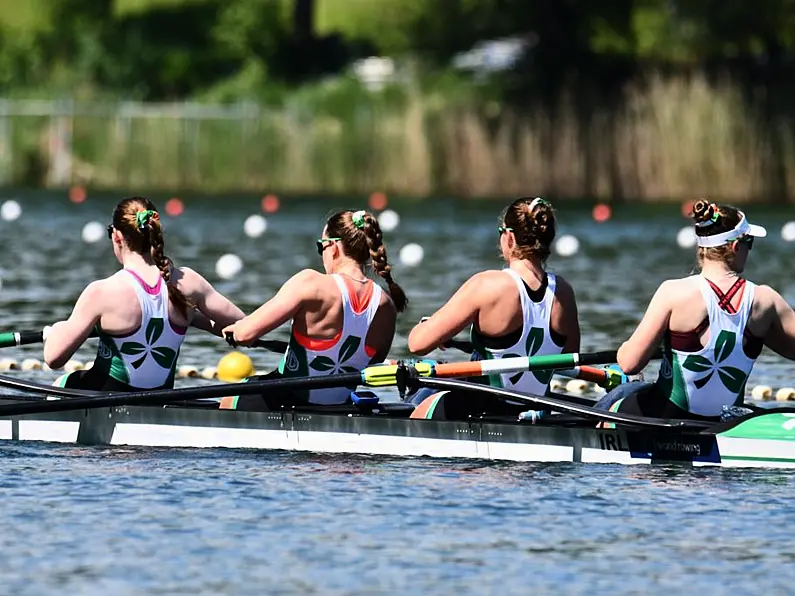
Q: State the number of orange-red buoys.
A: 6